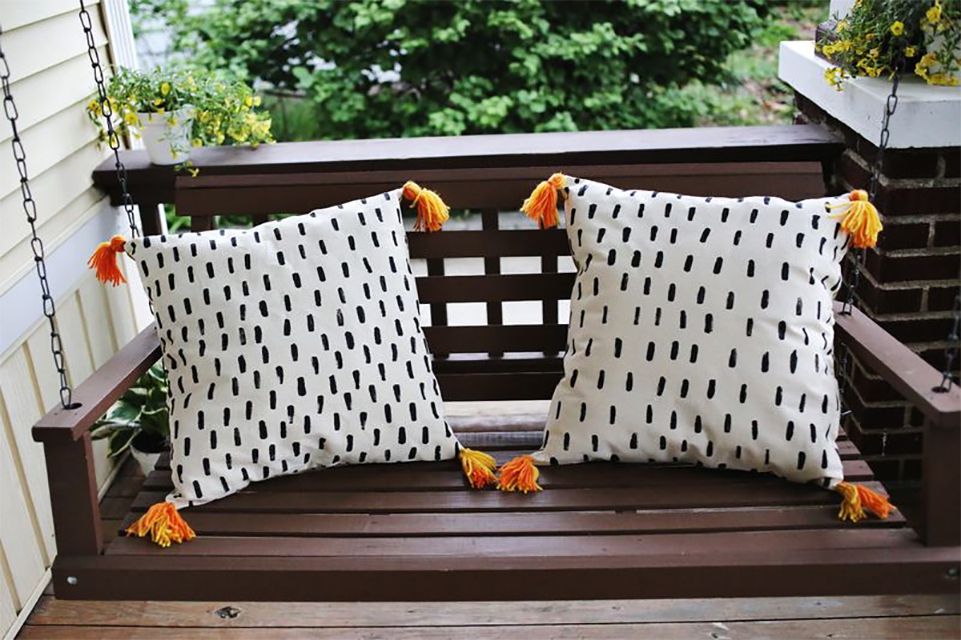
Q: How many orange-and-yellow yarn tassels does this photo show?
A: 8